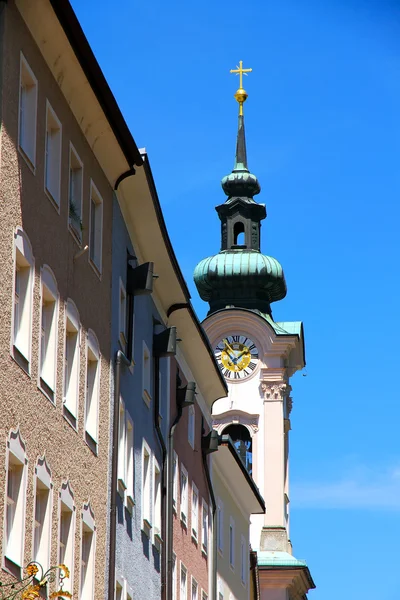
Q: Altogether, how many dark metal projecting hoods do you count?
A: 4